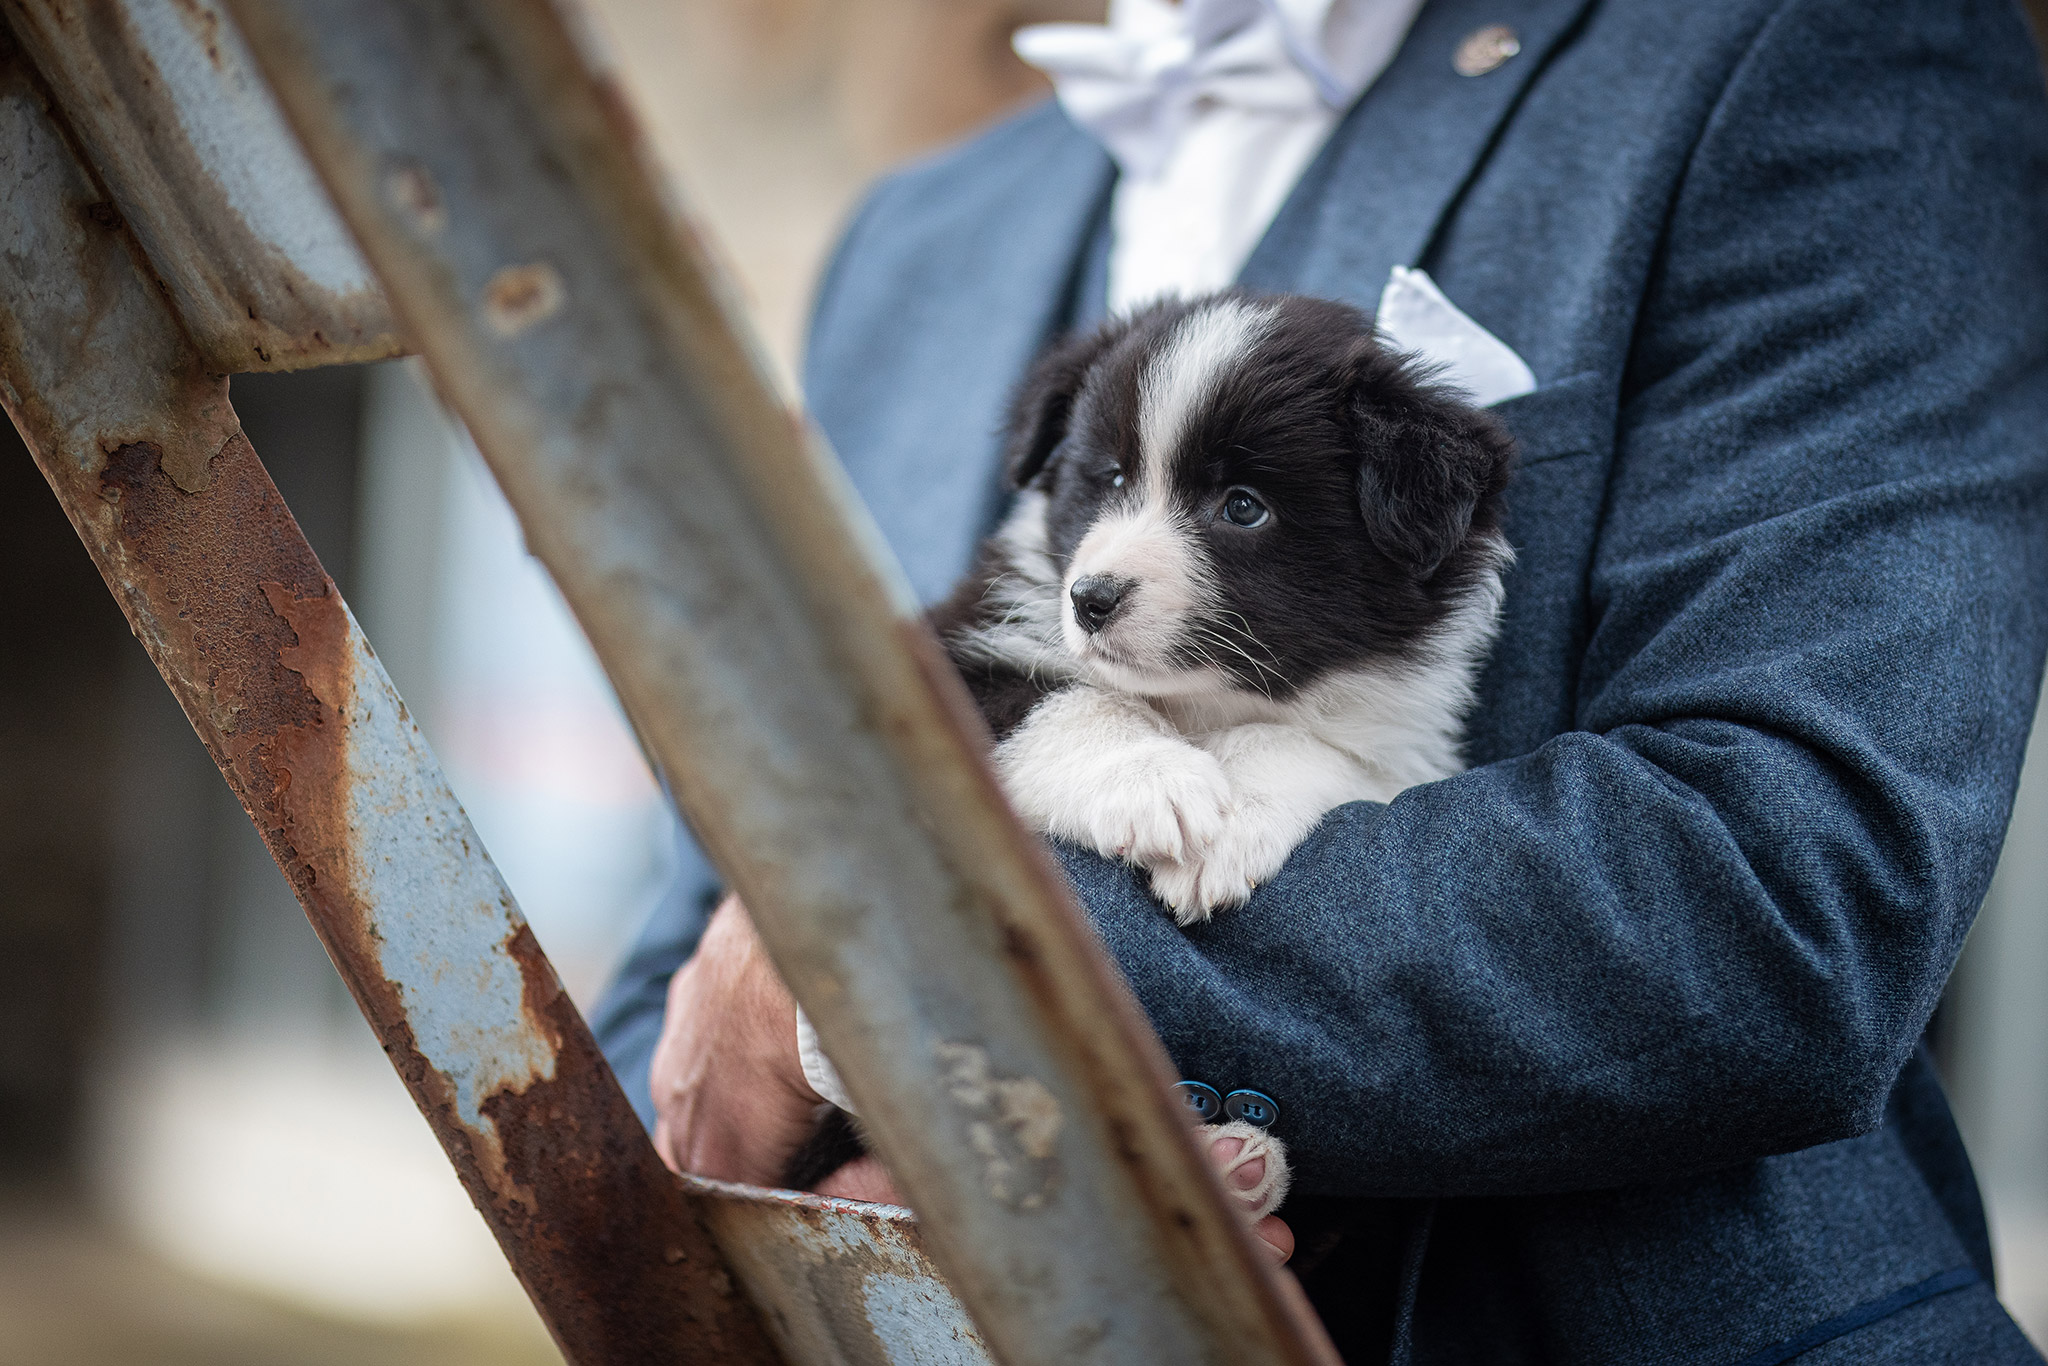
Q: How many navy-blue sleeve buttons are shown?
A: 2